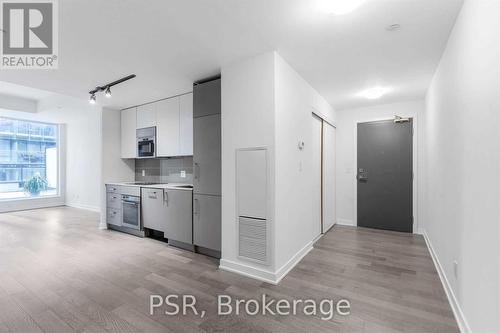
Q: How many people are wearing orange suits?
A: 0